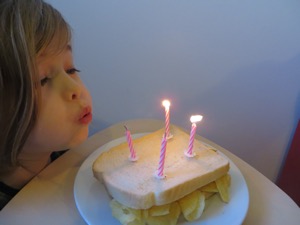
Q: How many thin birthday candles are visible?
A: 4